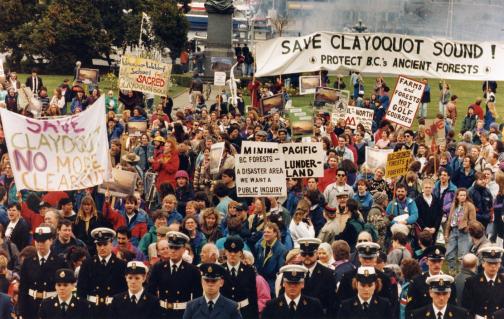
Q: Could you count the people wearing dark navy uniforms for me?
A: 14